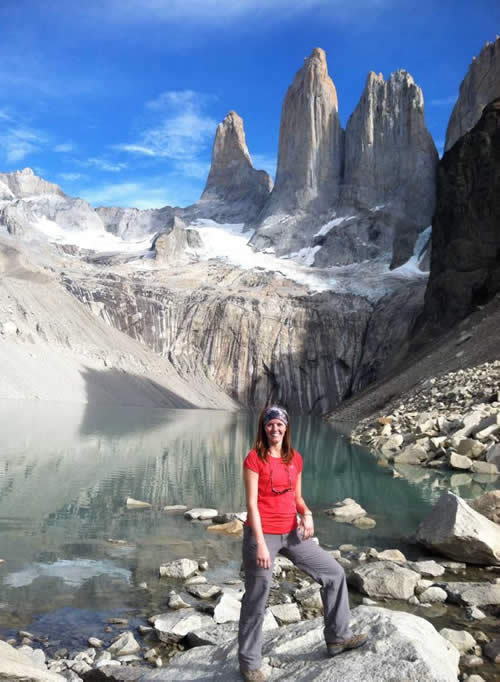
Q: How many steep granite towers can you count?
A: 3